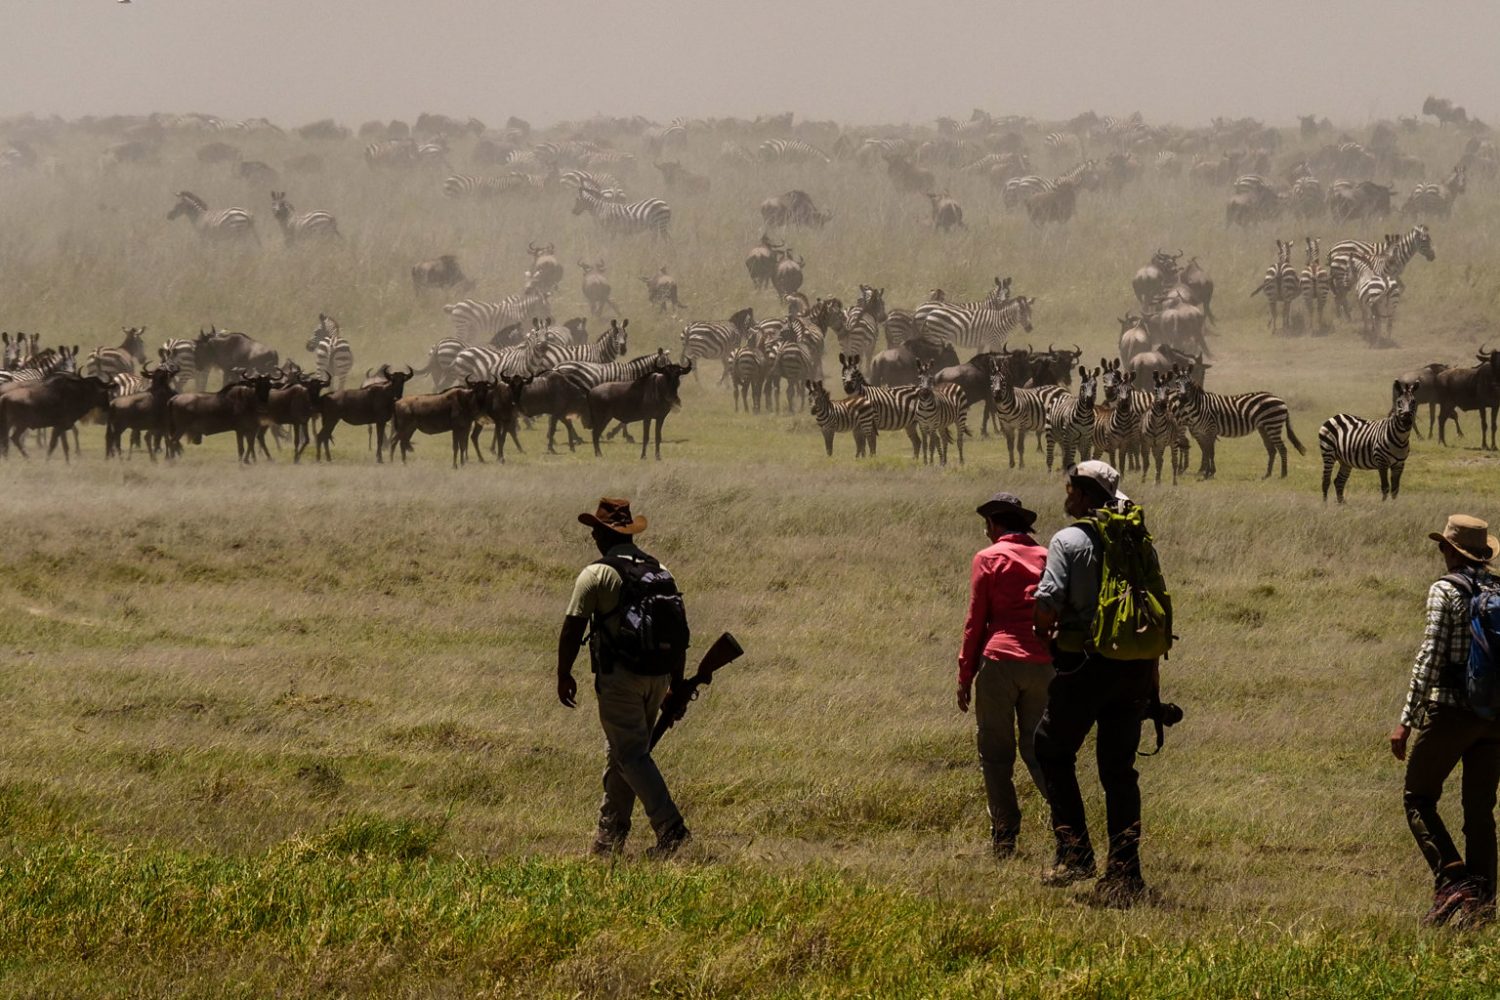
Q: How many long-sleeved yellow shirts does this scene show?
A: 0